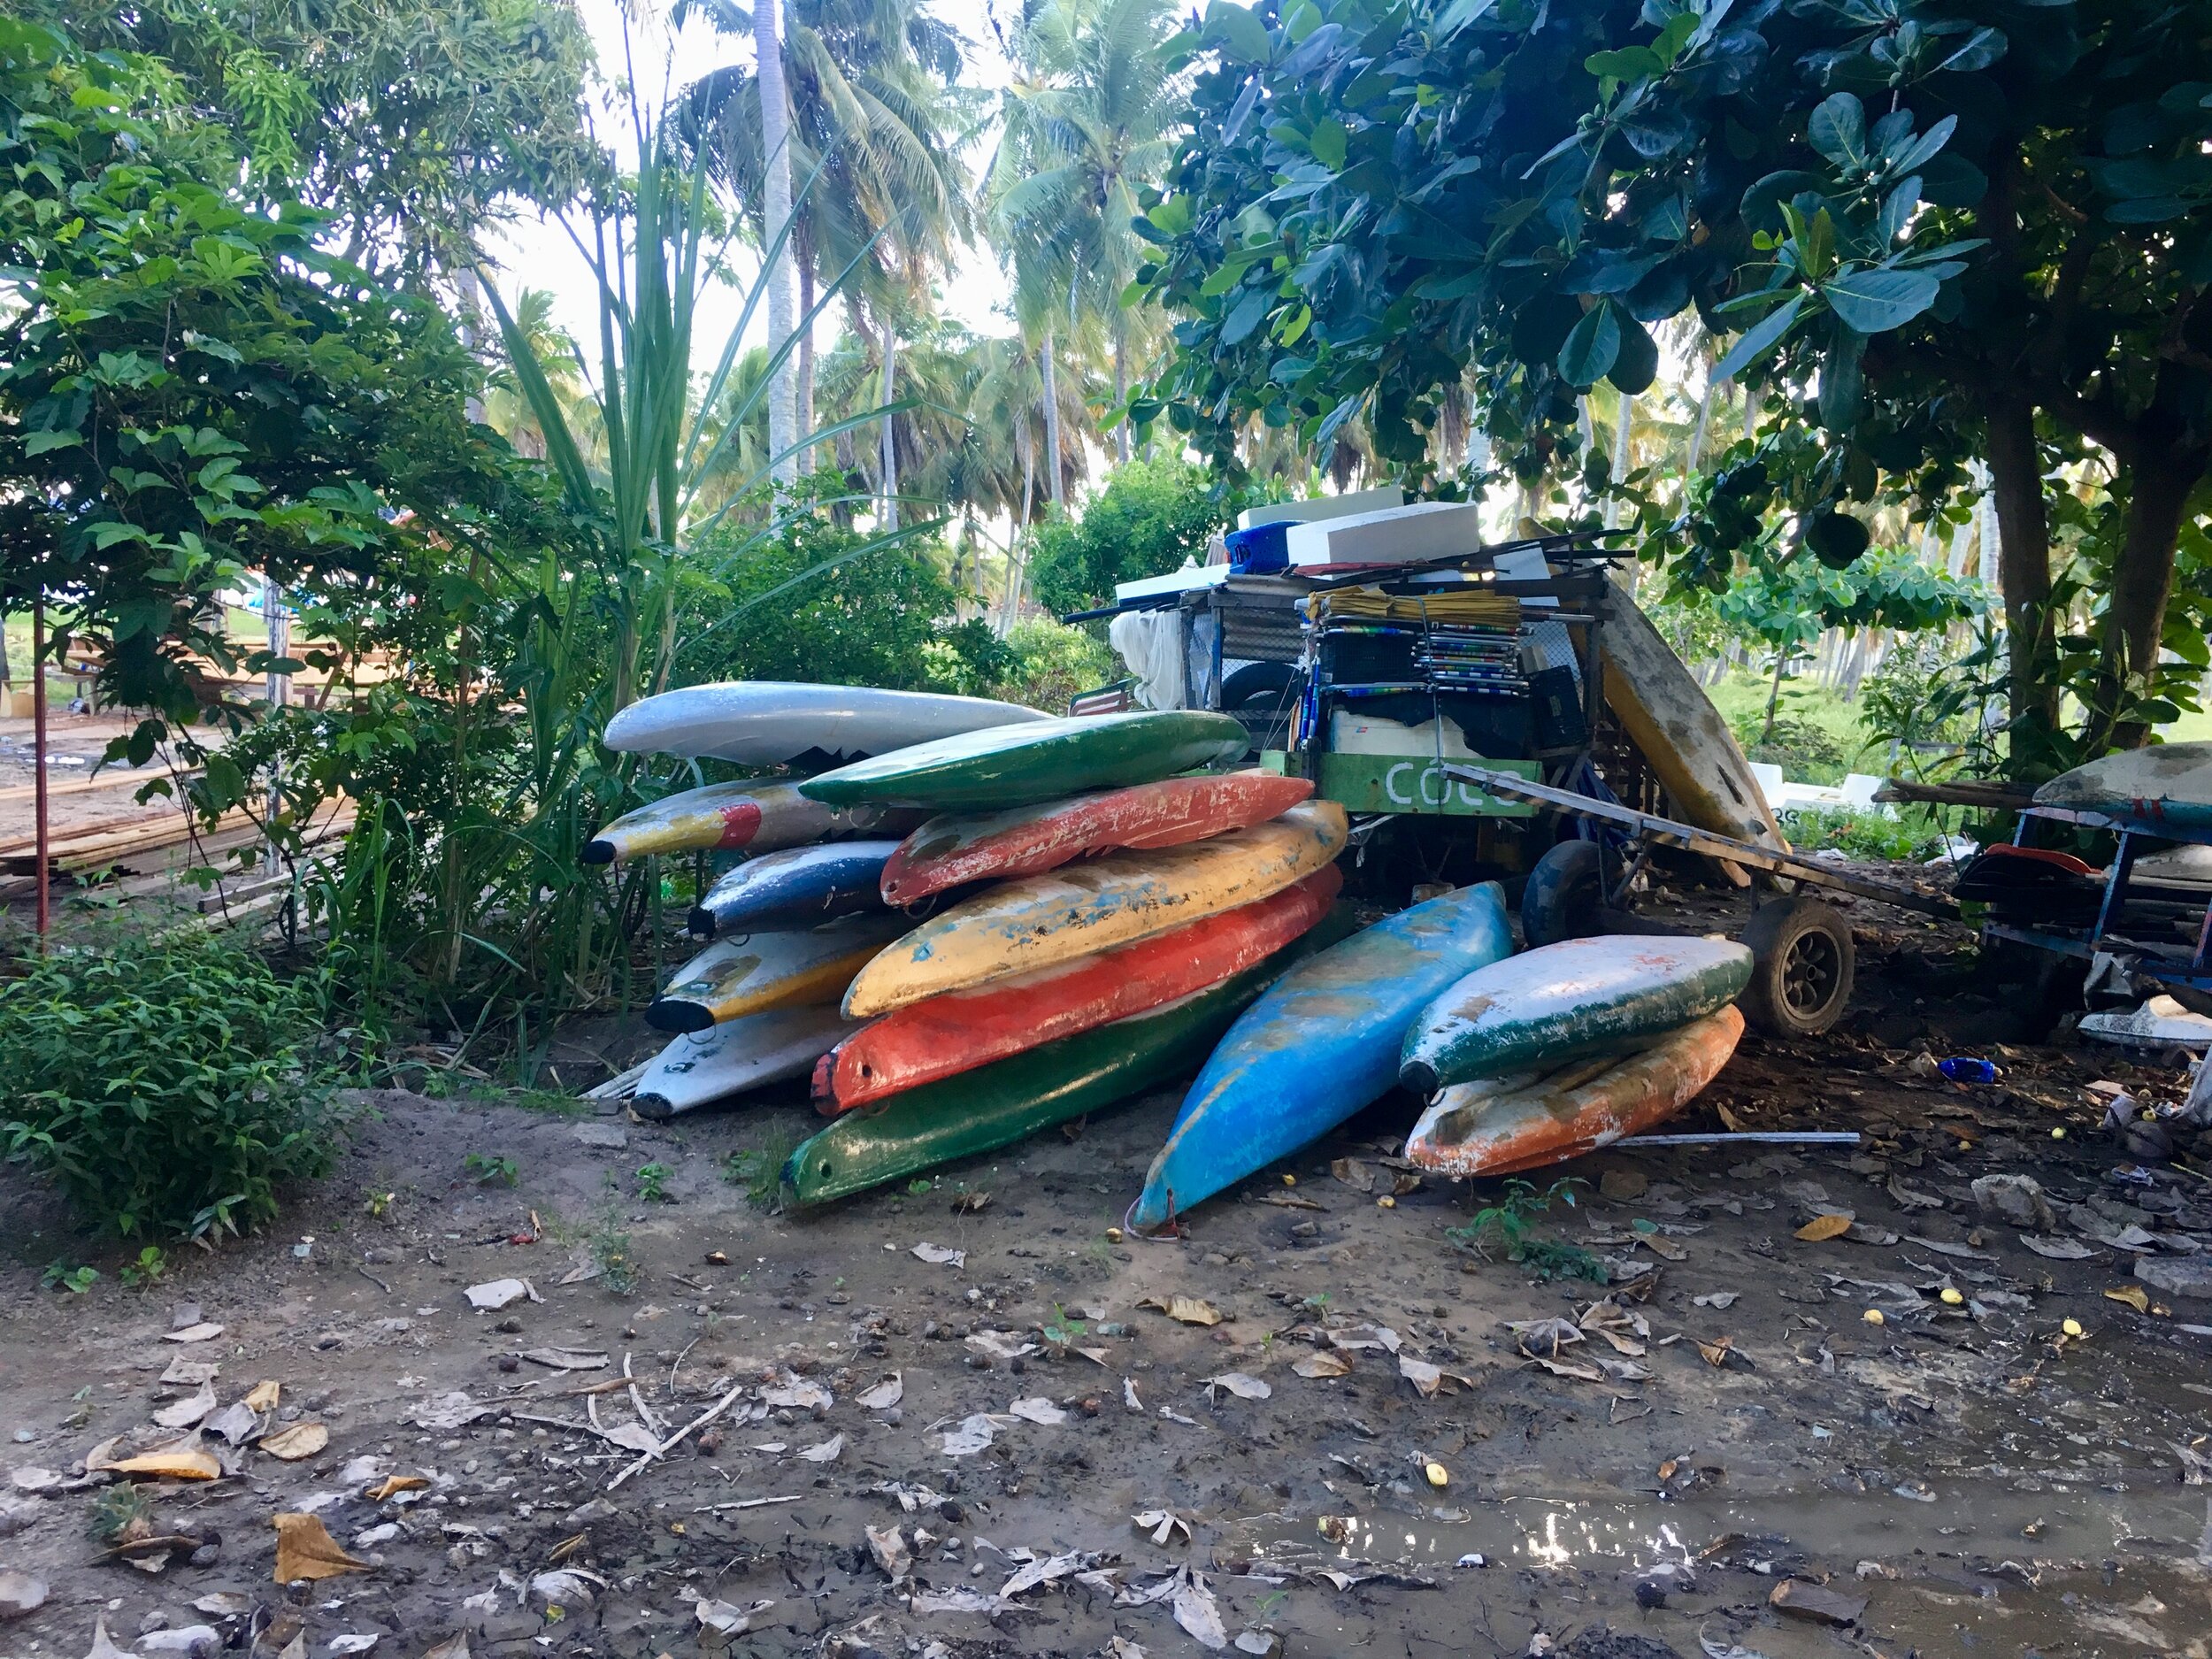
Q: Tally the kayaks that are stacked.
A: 13